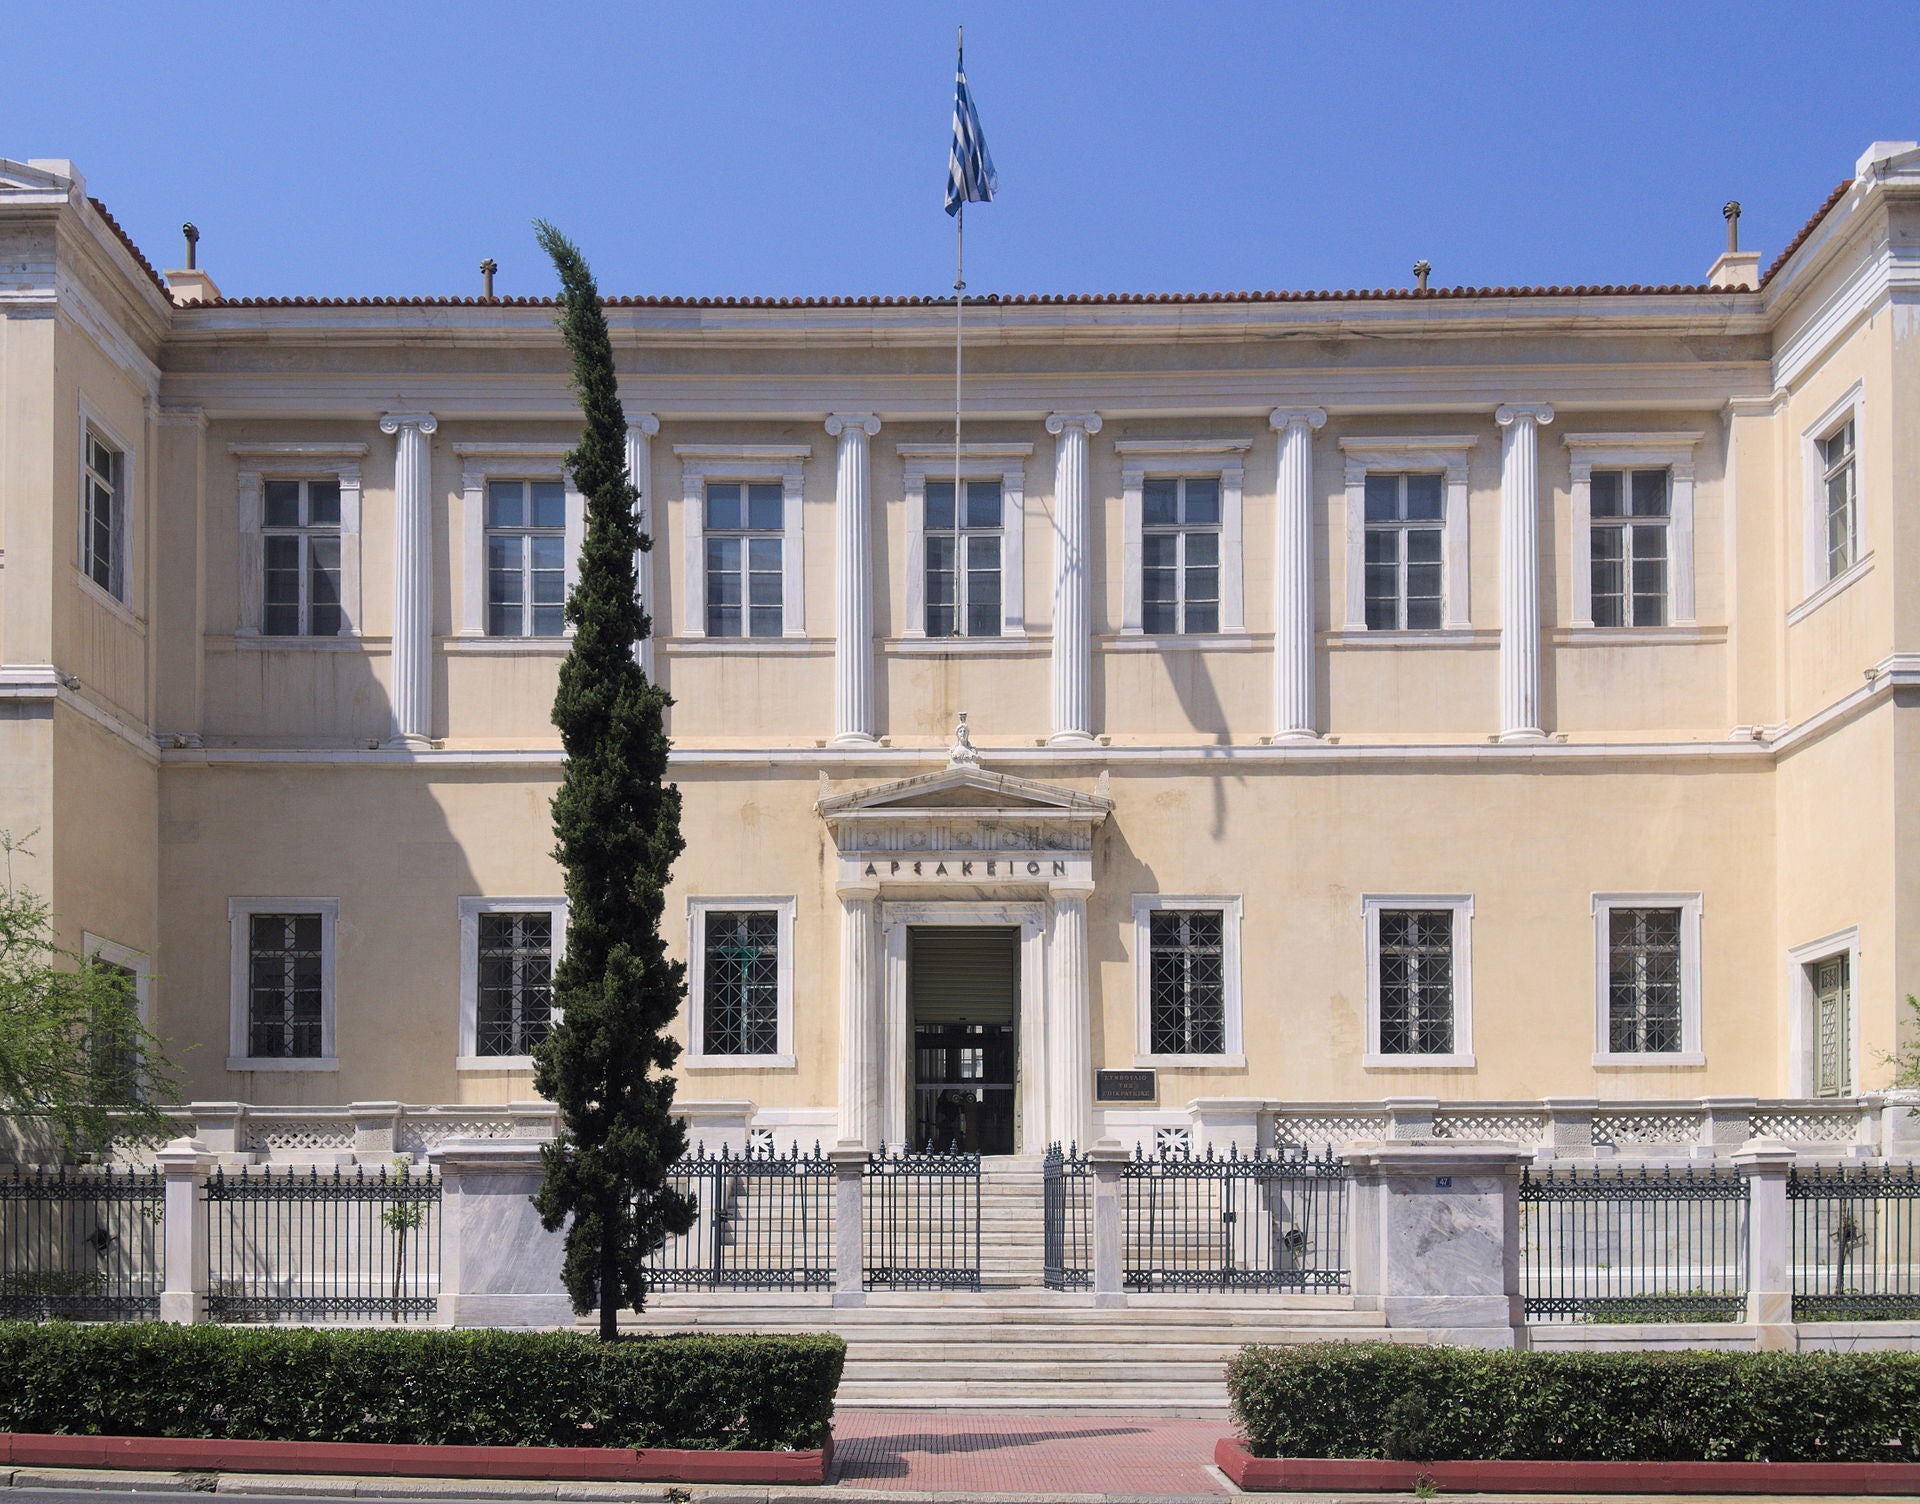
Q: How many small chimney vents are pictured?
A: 4